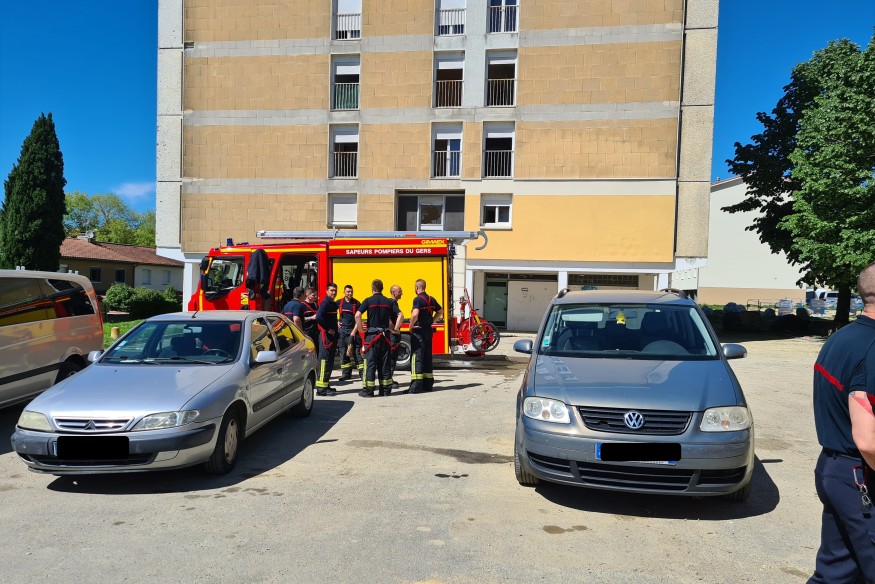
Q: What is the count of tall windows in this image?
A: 9